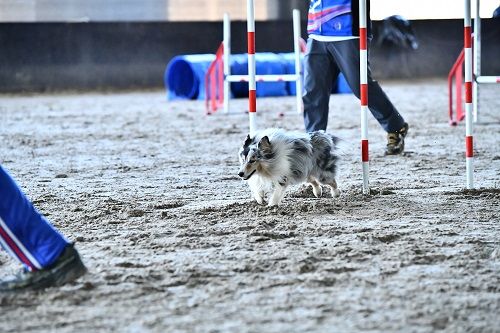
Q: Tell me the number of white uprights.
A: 3